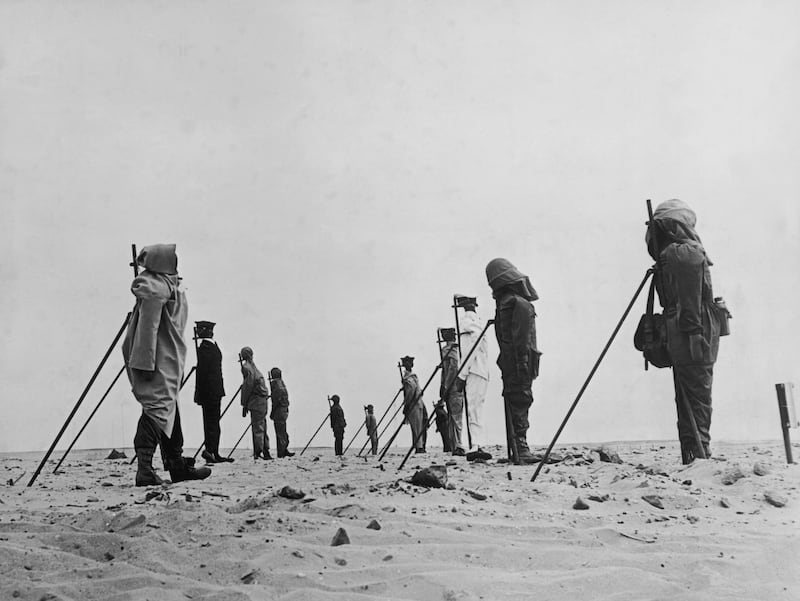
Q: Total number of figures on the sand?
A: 12